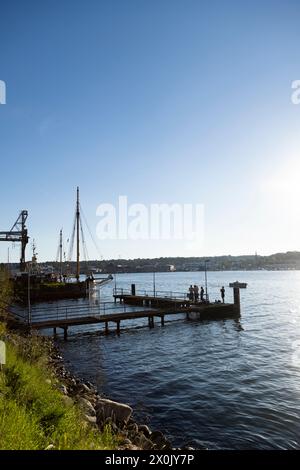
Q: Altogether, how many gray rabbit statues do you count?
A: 0